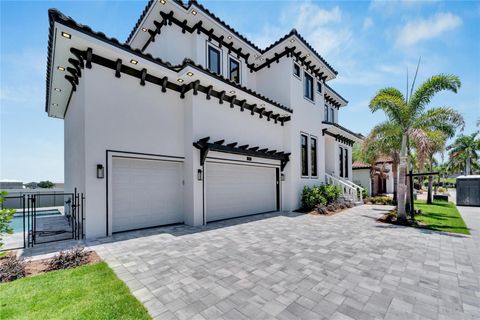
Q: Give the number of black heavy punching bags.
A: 0